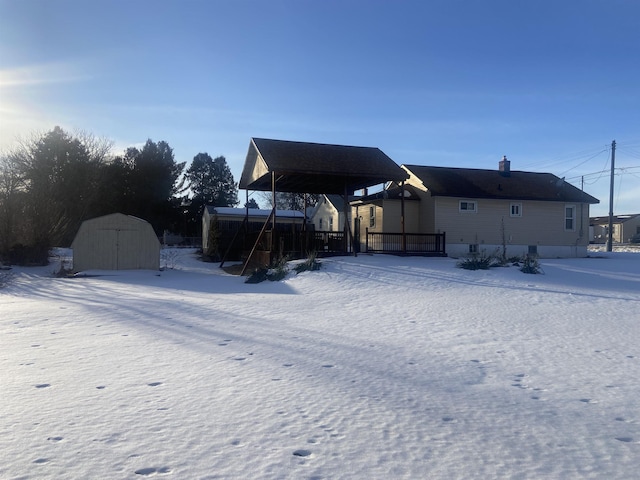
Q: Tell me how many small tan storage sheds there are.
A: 1